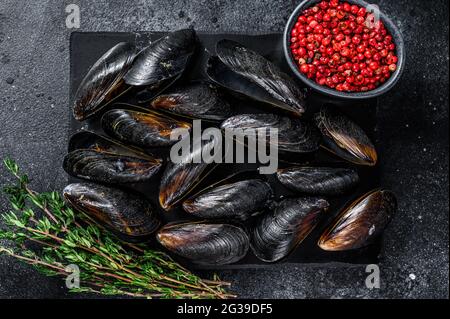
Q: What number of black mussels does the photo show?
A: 15